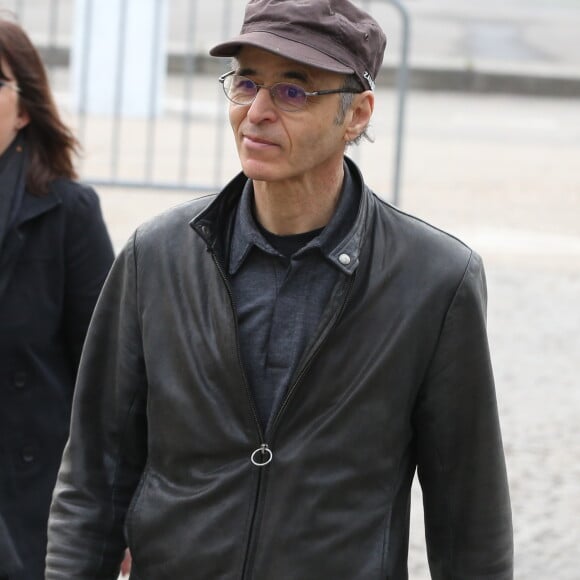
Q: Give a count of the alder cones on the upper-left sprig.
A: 0